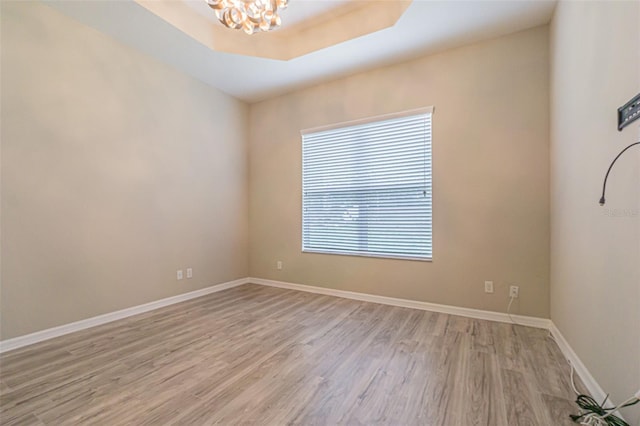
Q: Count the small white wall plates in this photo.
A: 5